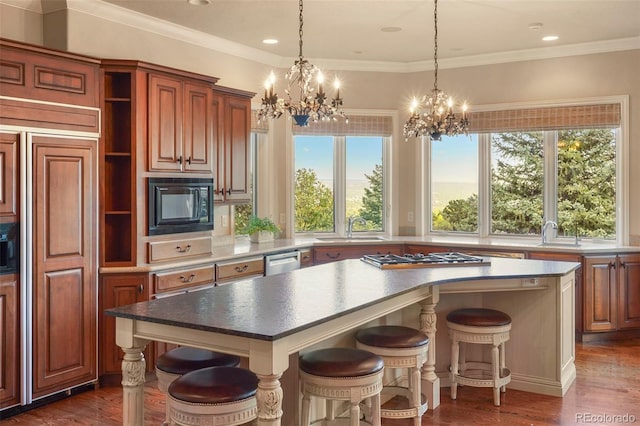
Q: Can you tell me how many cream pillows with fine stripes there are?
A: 0